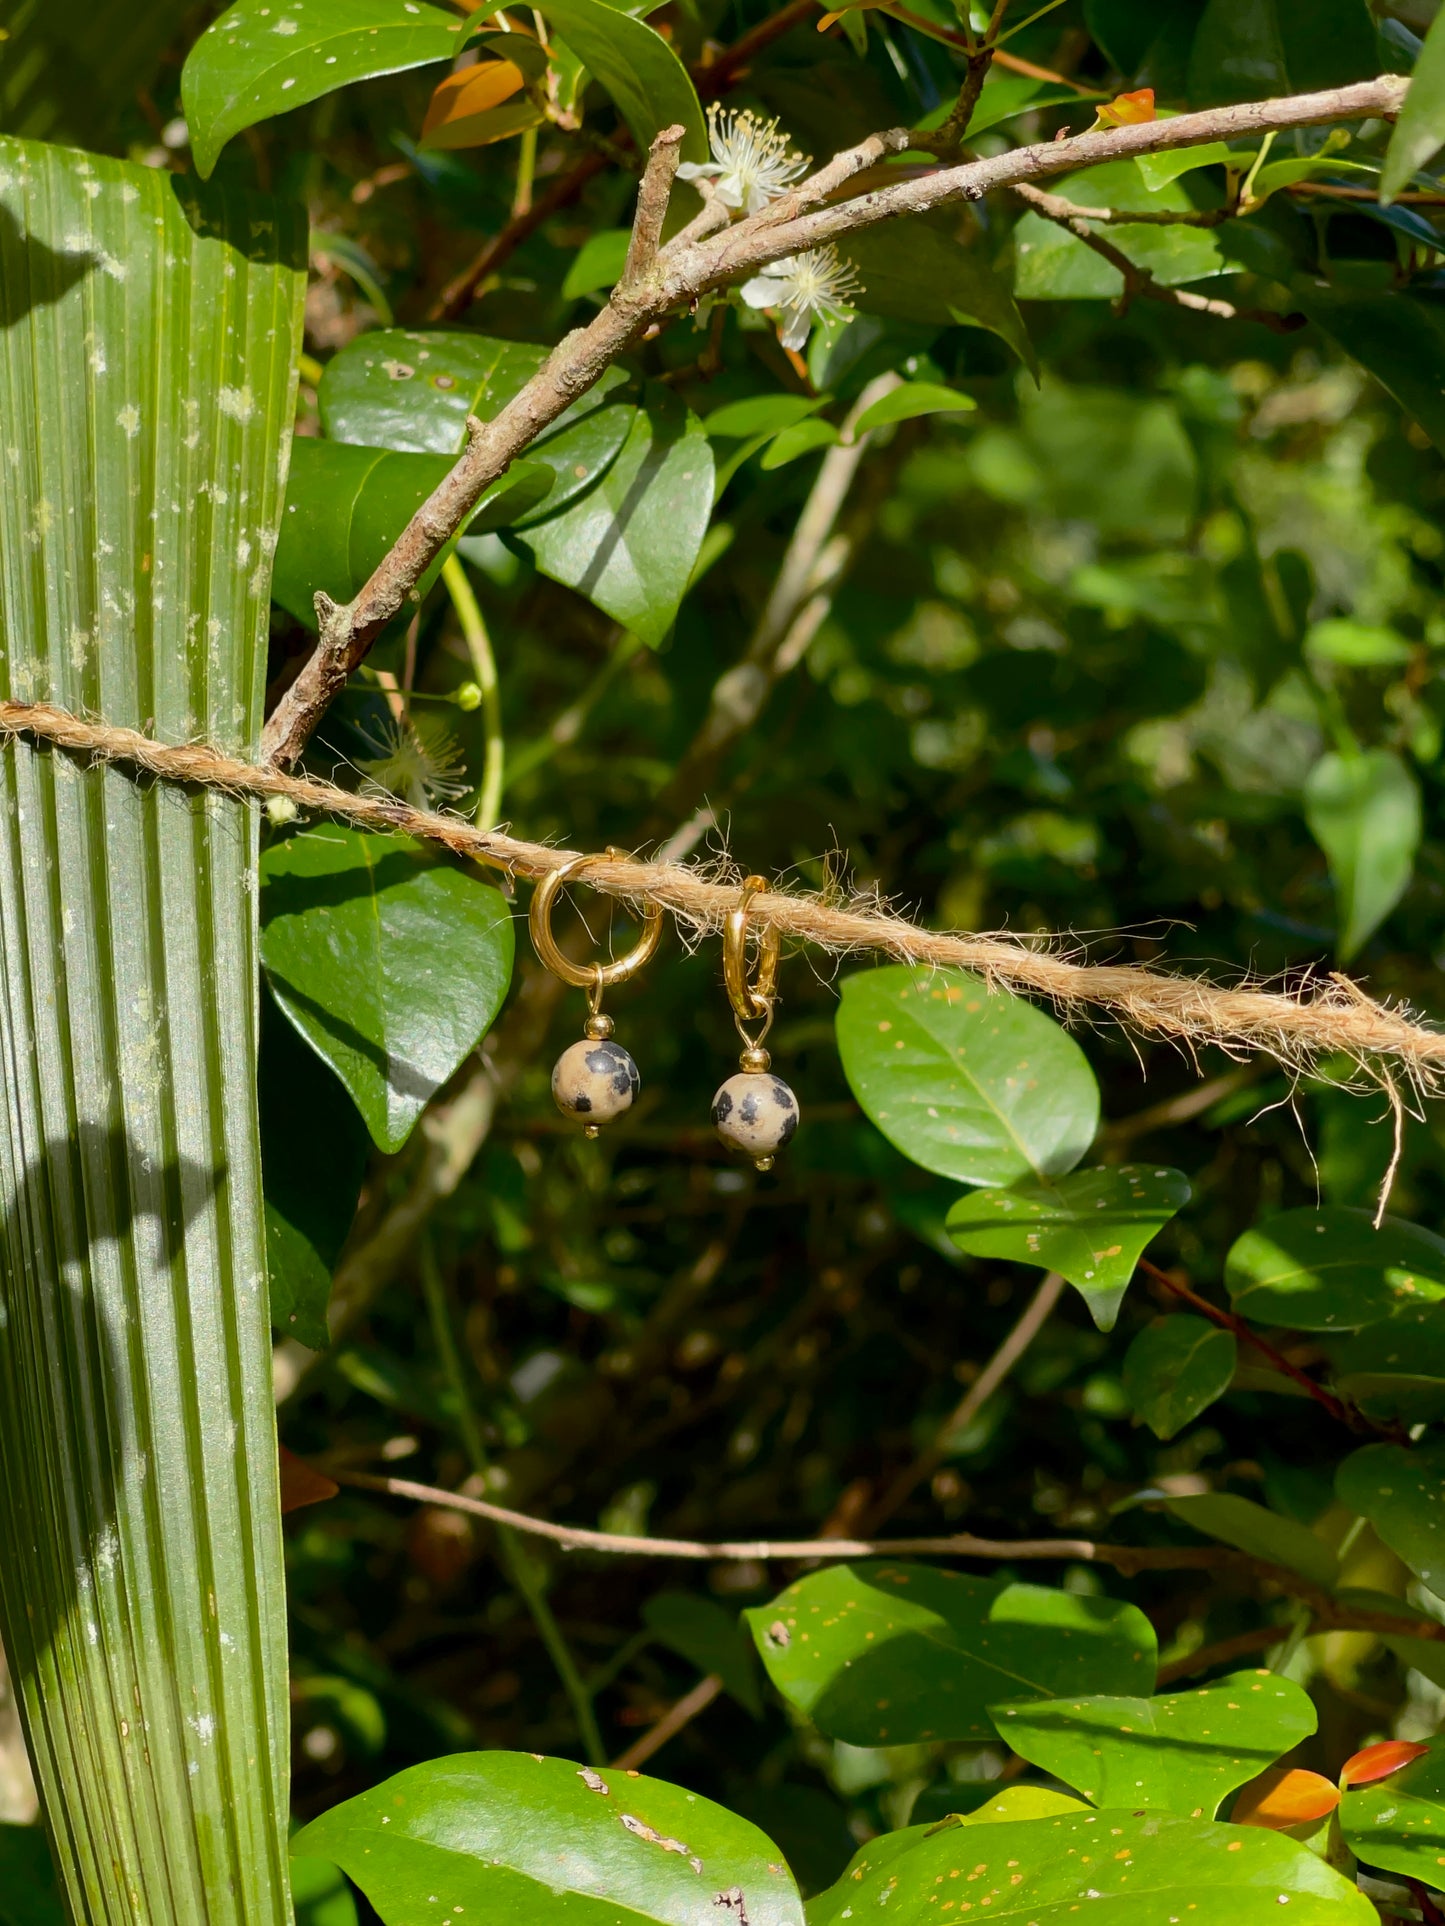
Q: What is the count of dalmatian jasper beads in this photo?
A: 2